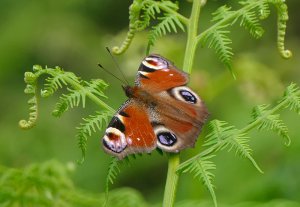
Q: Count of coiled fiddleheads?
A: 3